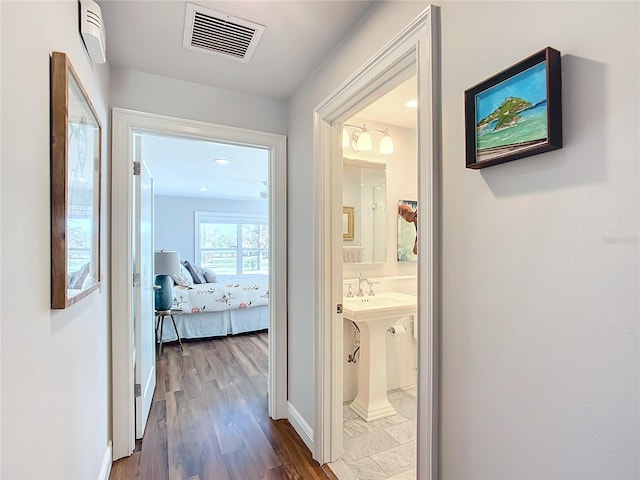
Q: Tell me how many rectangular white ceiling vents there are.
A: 1